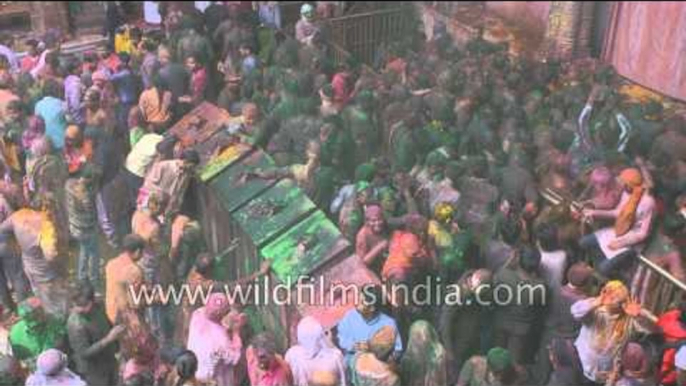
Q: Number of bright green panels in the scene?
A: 3